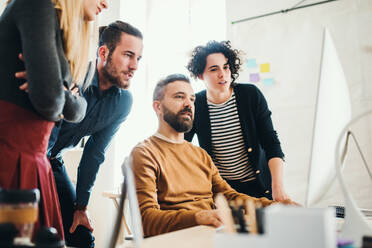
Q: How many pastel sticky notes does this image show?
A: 4